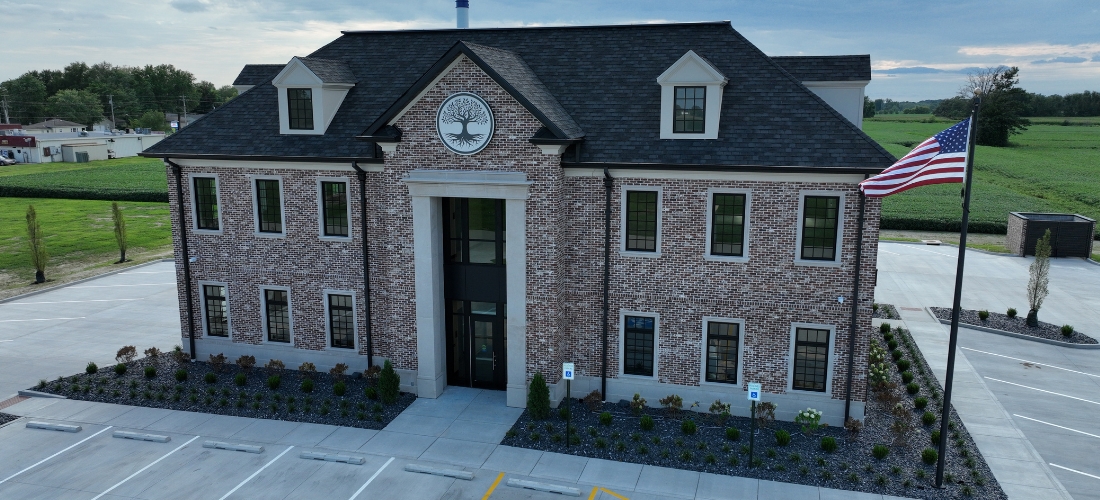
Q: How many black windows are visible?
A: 14